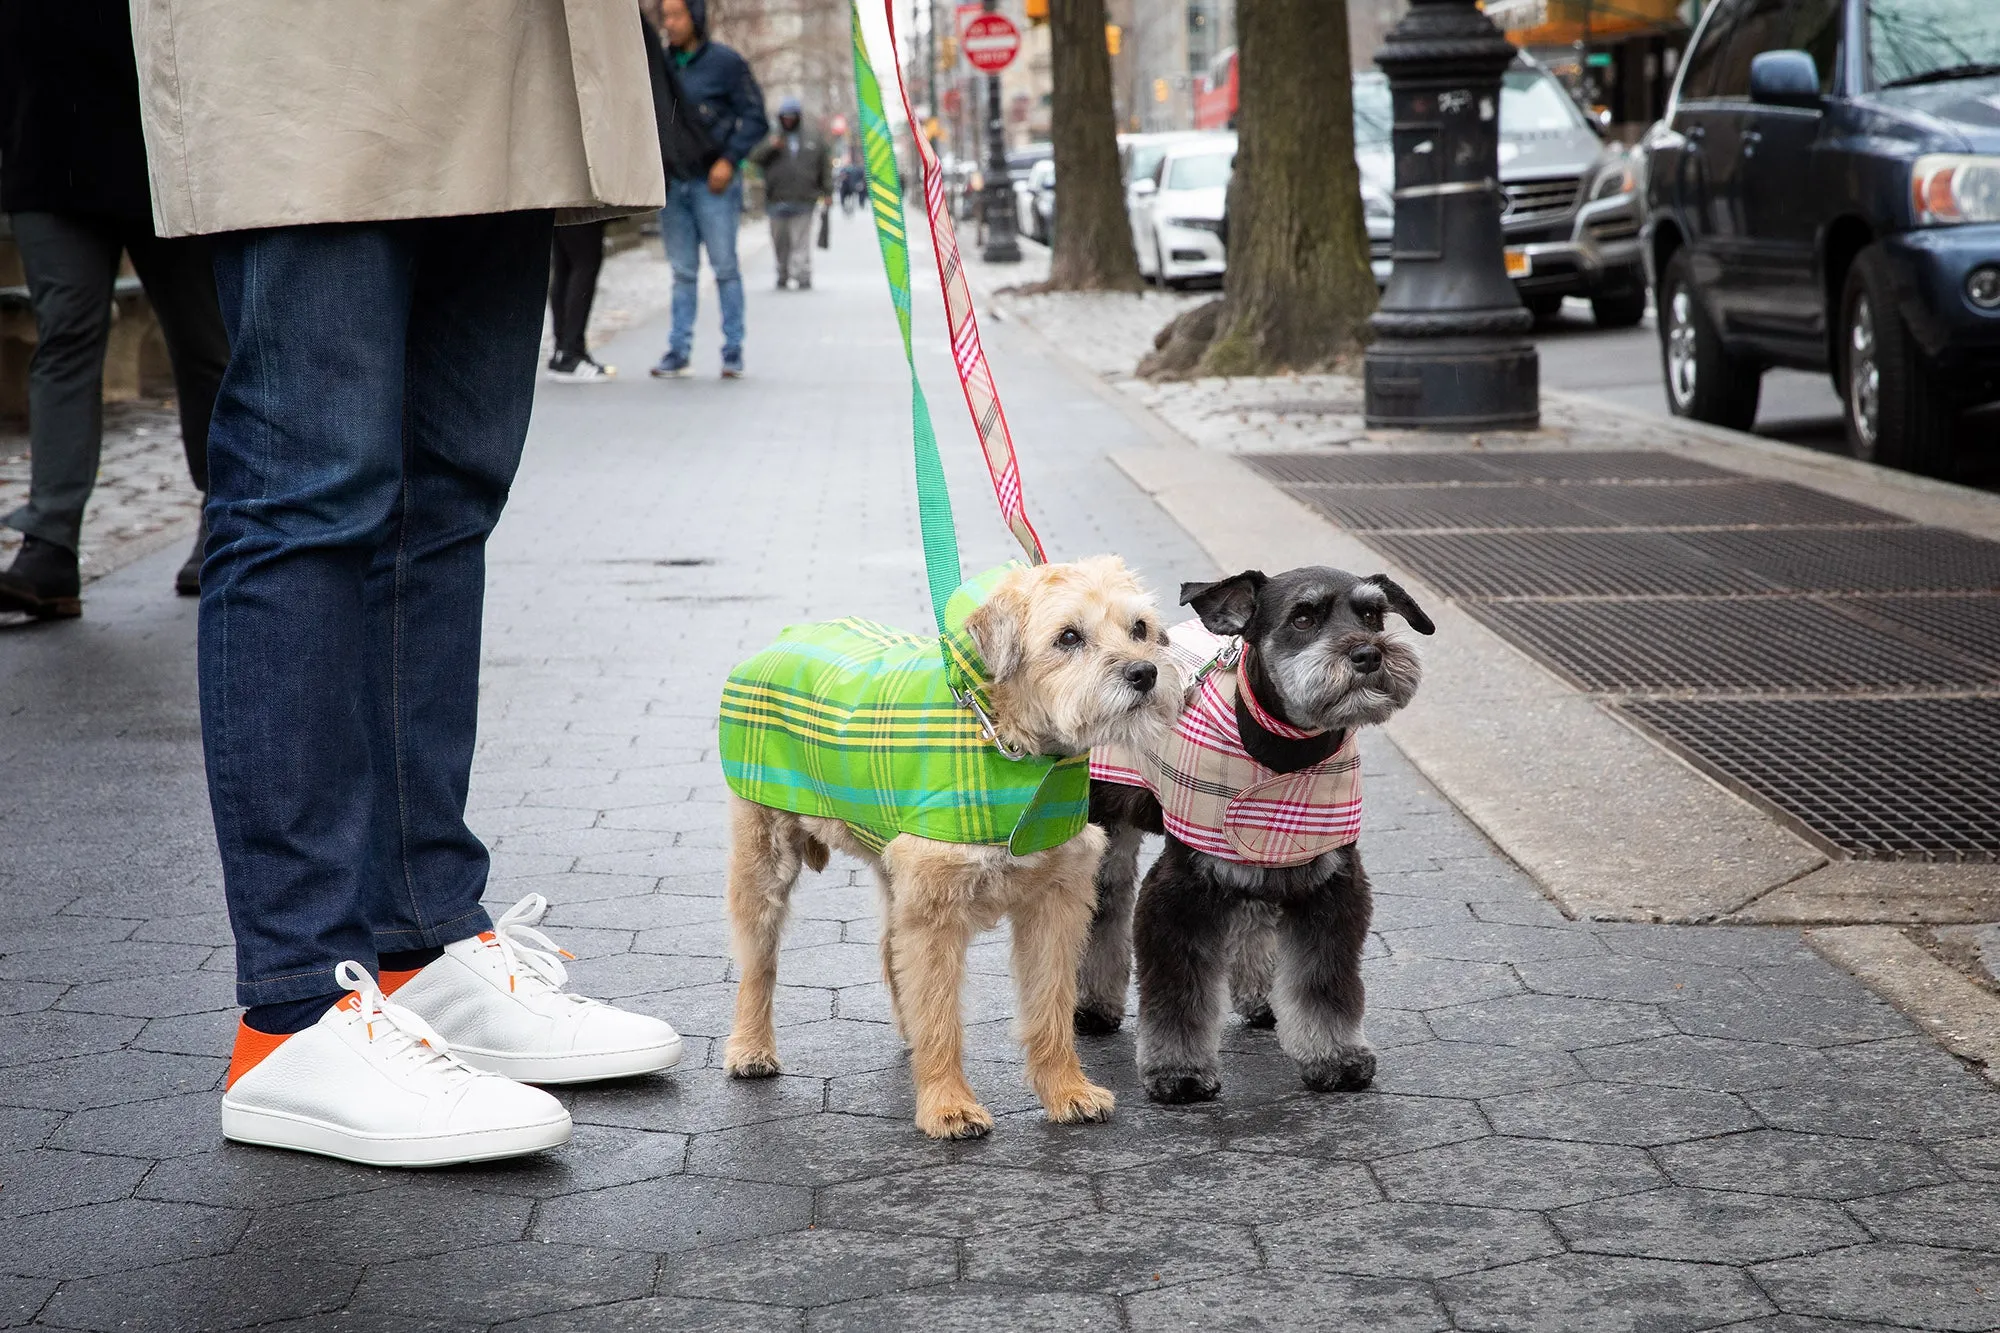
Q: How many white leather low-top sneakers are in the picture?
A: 2